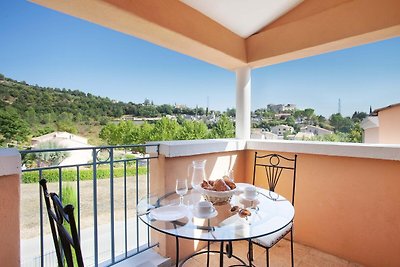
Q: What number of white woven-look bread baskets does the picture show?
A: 1